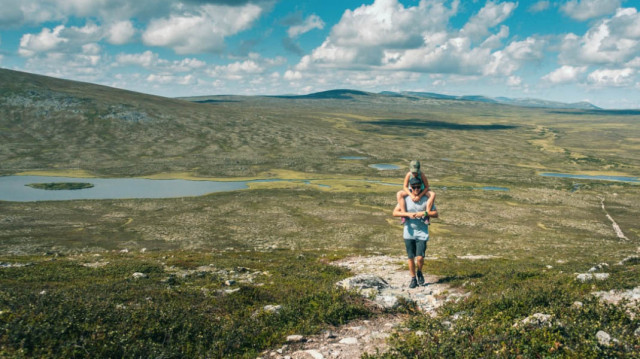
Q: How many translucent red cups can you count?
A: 0